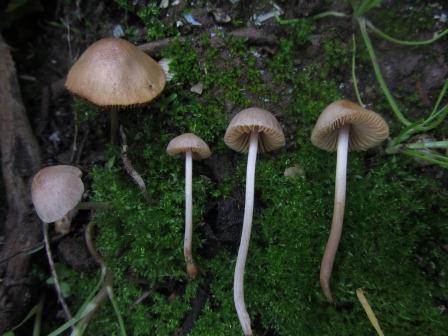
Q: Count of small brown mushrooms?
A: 5